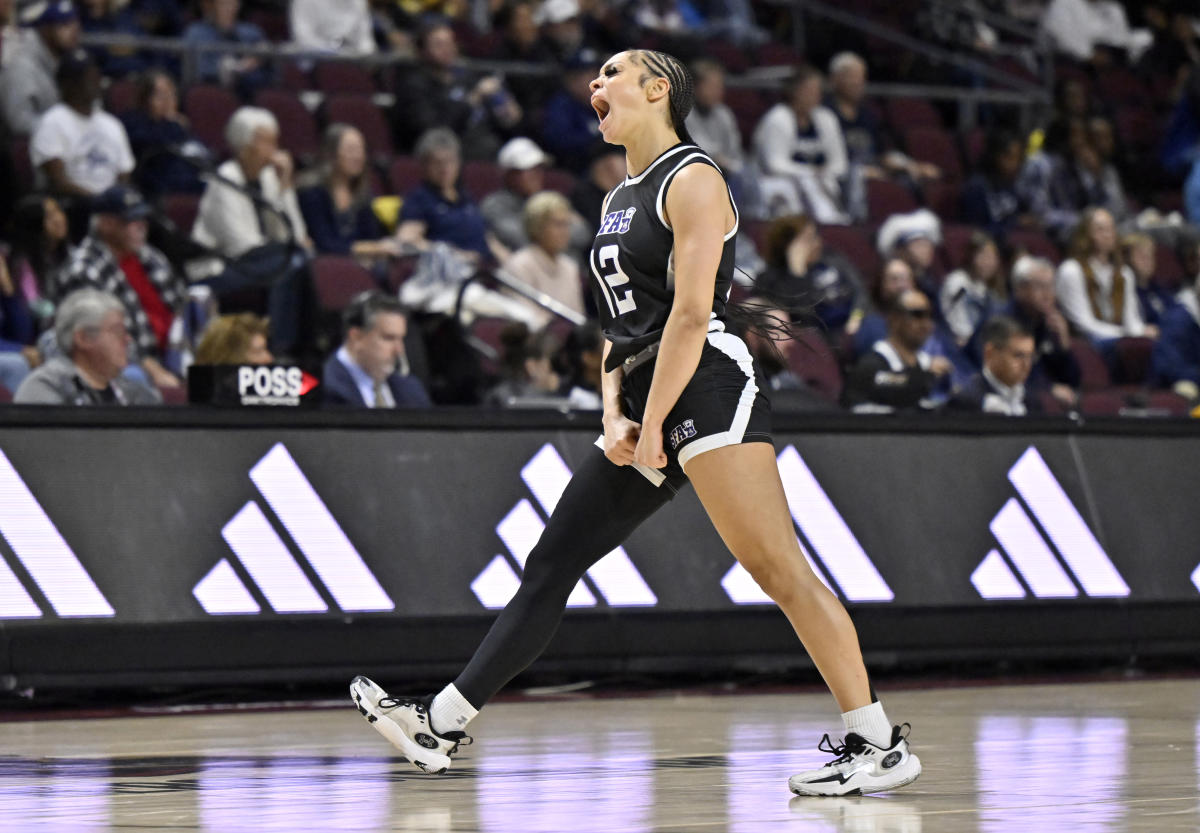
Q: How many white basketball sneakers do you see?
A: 2